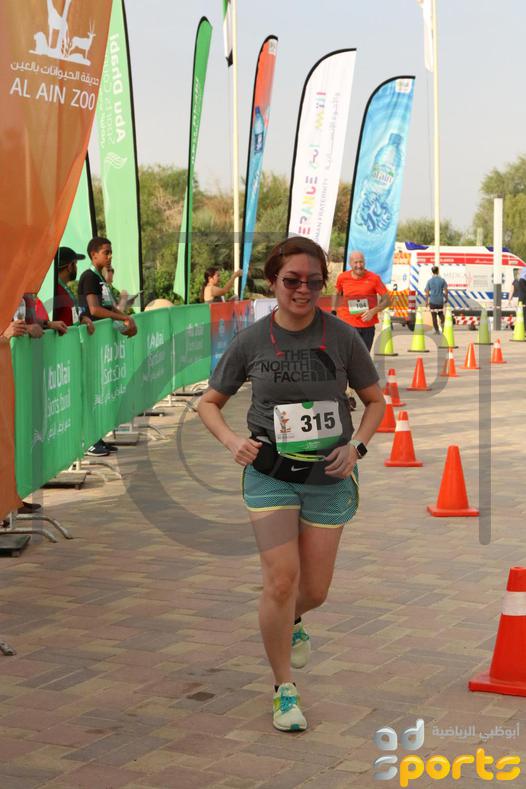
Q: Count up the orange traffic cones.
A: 9